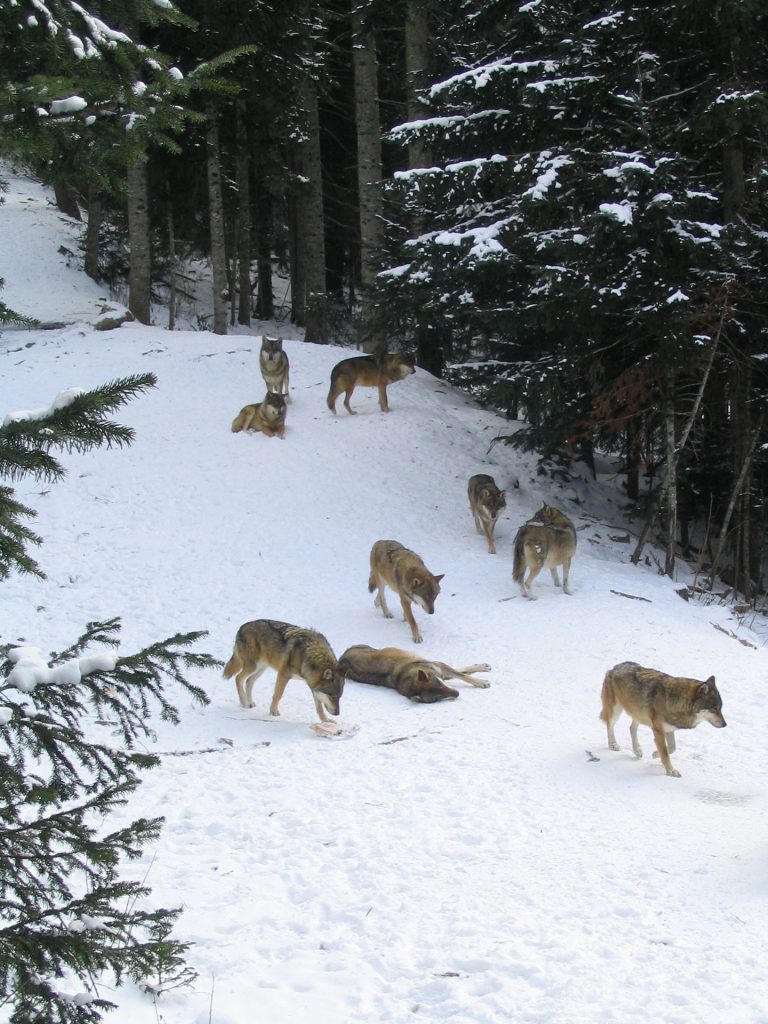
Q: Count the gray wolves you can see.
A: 9